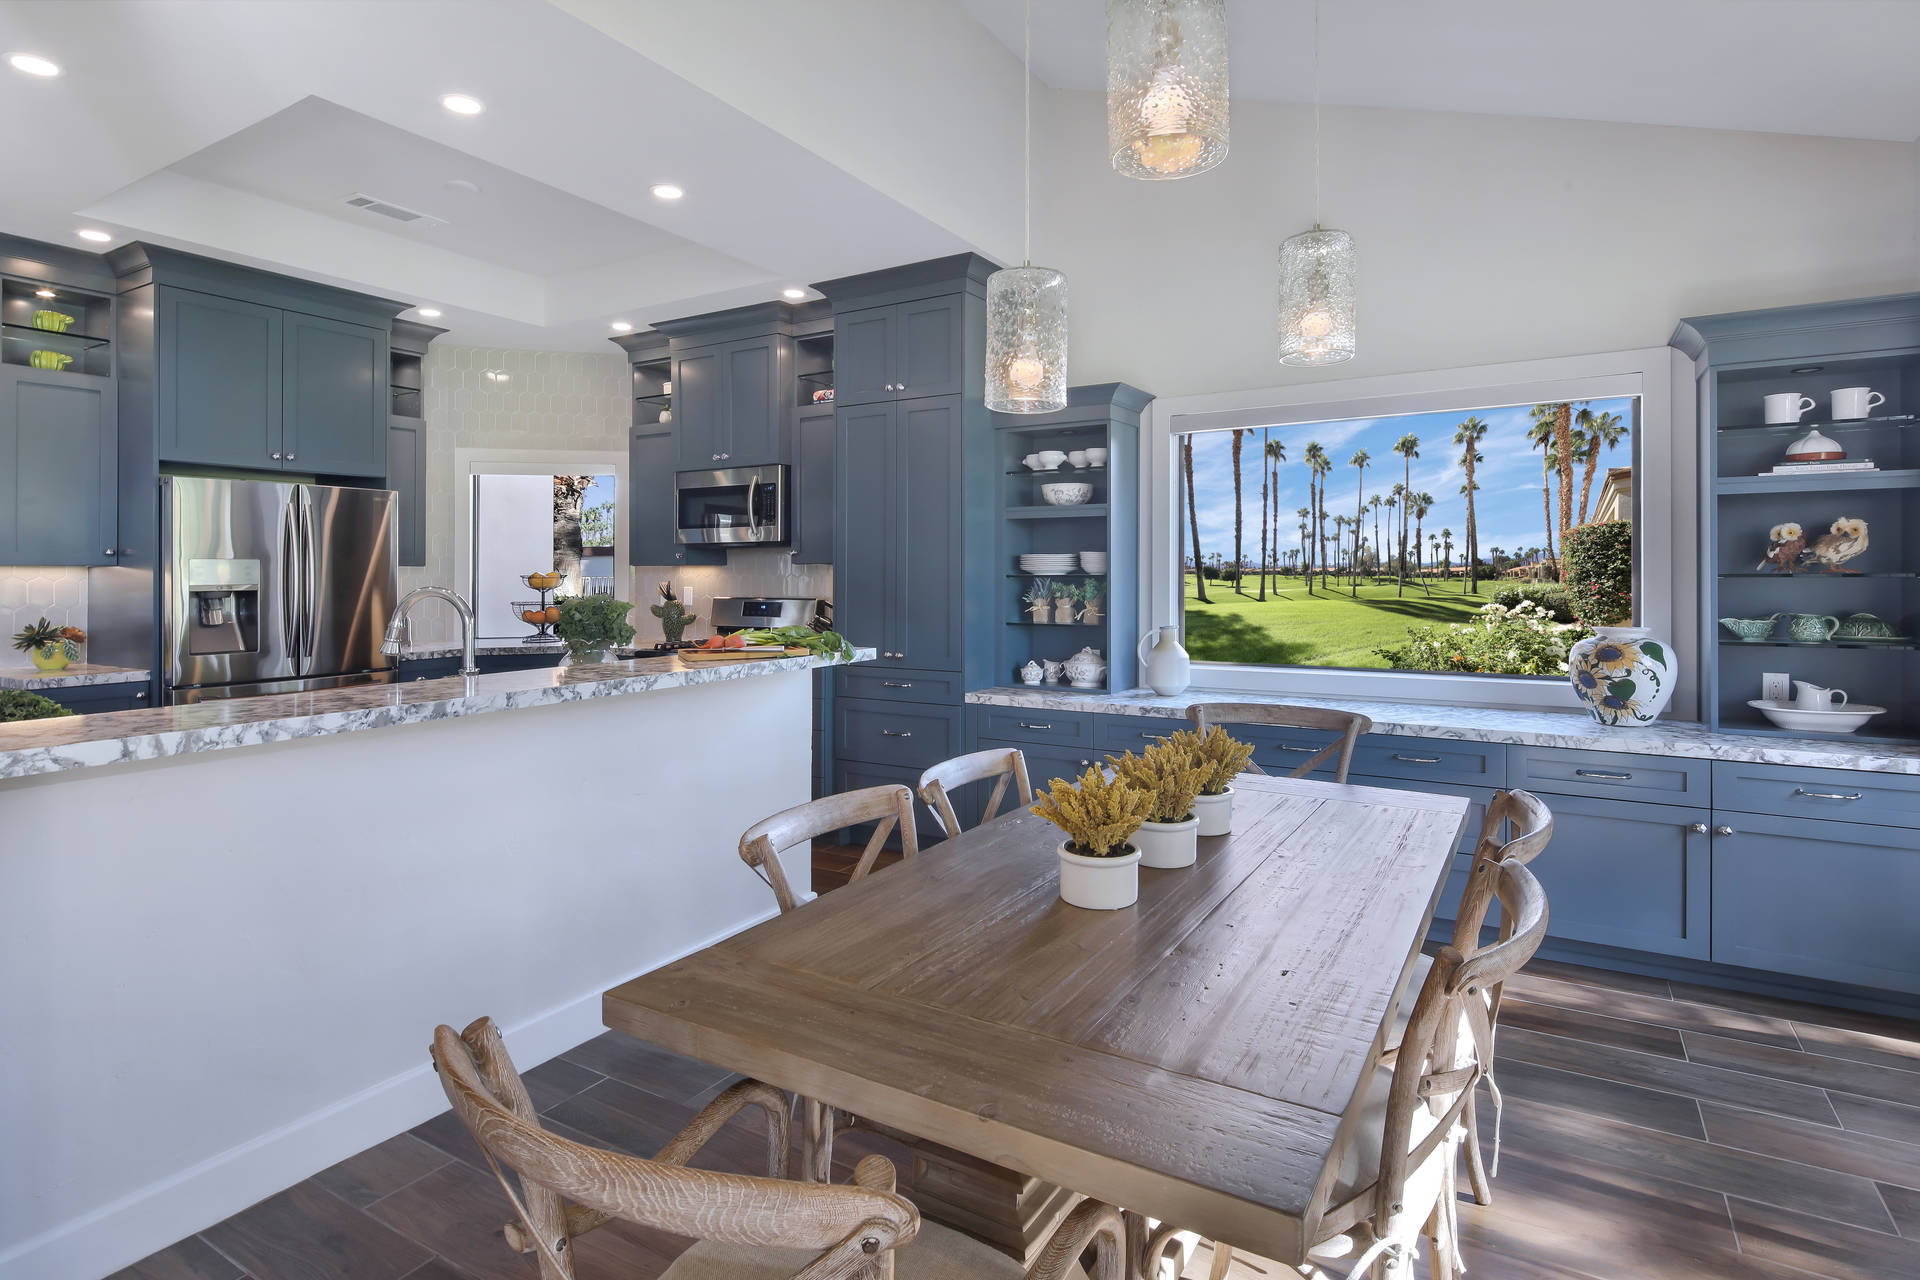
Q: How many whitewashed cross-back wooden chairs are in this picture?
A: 6